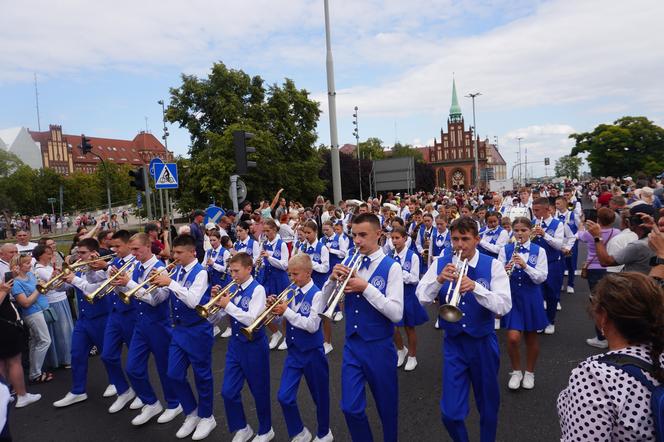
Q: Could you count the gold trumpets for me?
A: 6